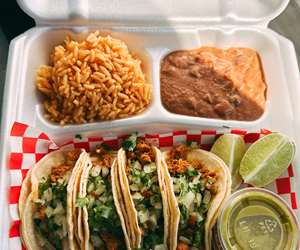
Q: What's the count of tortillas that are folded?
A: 4